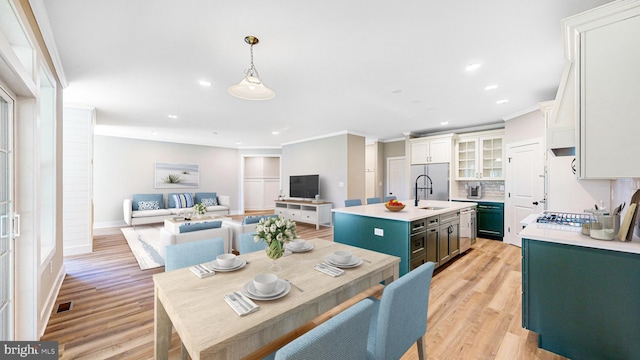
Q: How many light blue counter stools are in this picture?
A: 3